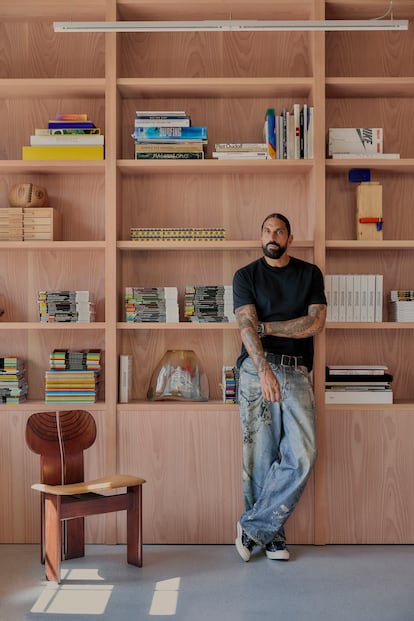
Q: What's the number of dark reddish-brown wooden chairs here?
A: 1